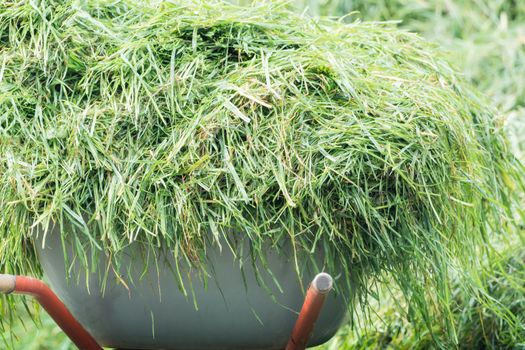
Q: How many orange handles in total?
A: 2